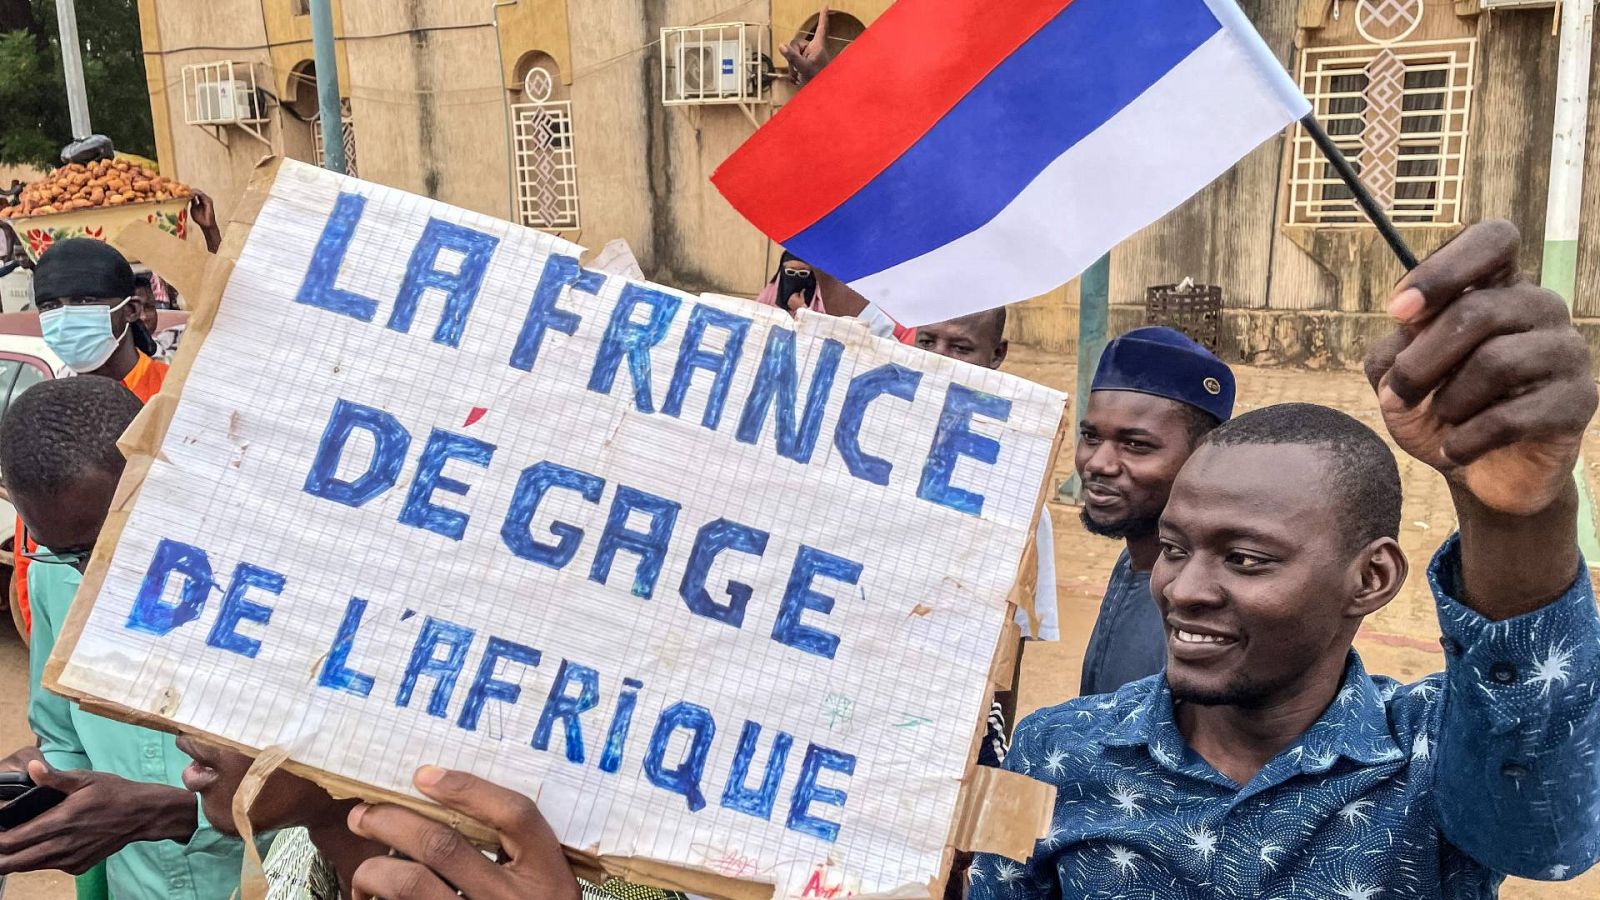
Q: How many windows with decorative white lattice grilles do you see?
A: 3